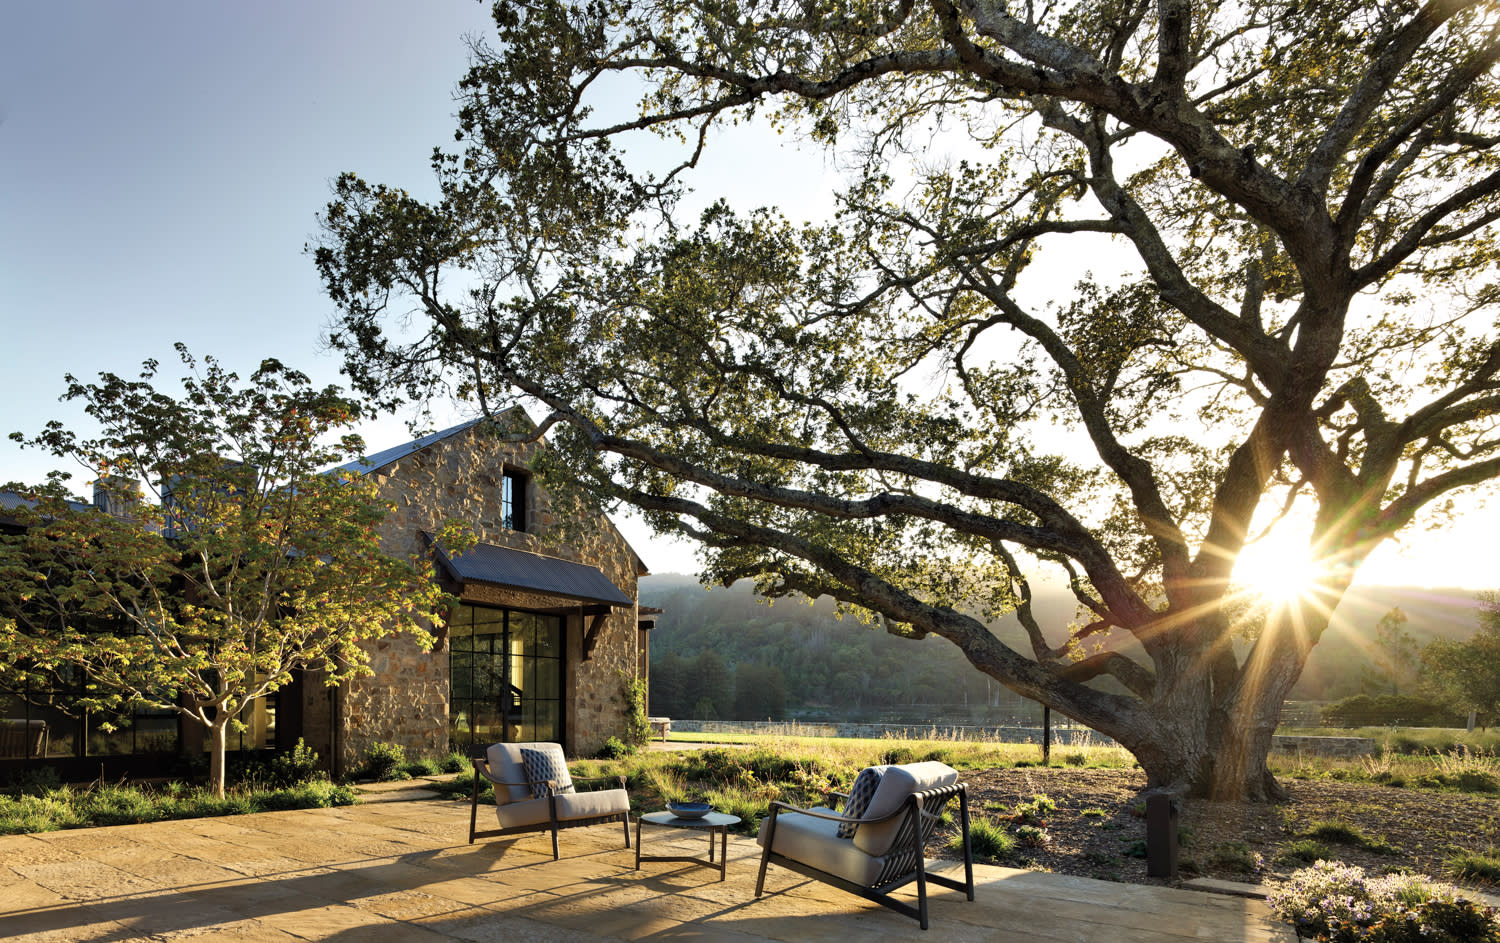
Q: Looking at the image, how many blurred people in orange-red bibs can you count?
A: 0